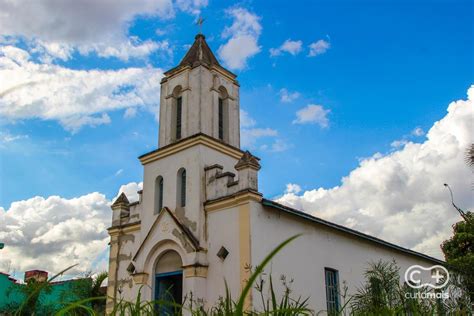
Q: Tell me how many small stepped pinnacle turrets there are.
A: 2